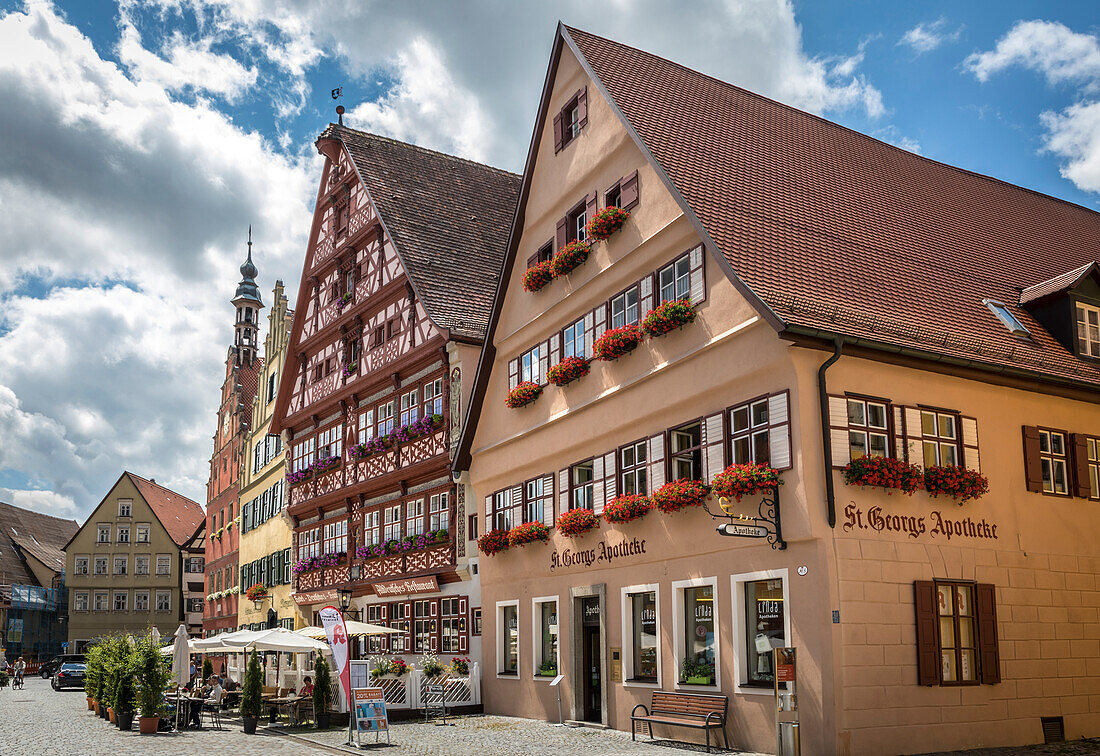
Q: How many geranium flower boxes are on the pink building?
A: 15